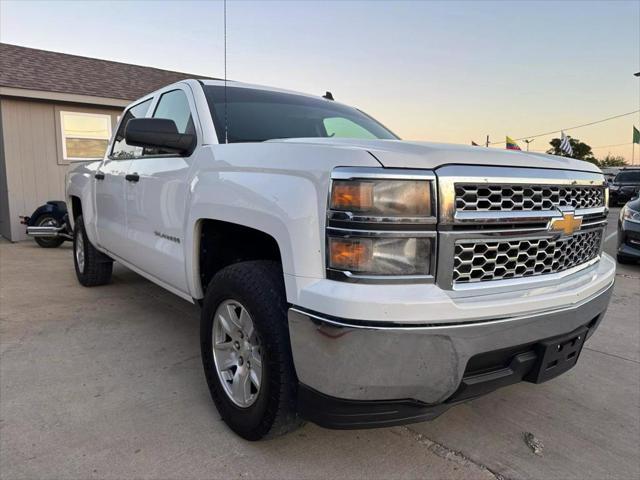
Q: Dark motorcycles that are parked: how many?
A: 1